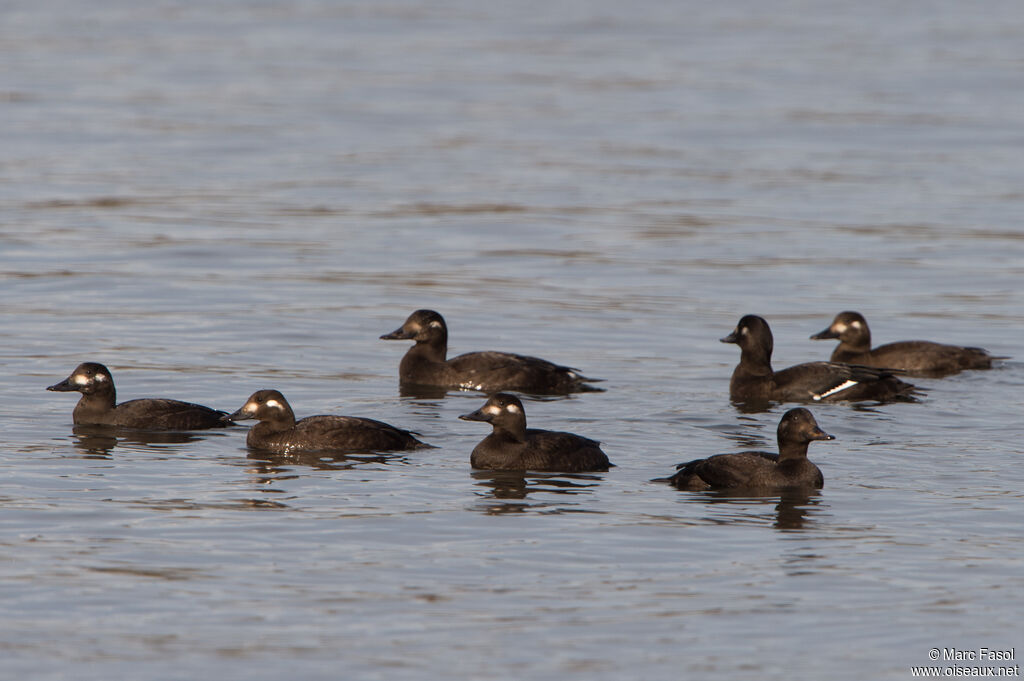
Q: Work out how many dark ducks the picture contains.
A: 7